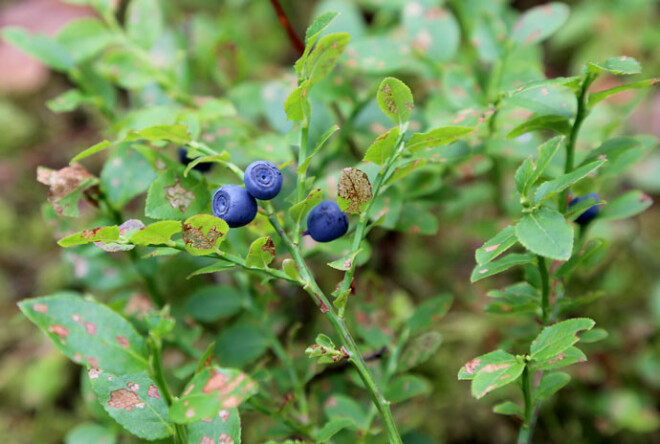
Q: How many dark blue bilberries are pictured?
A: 5